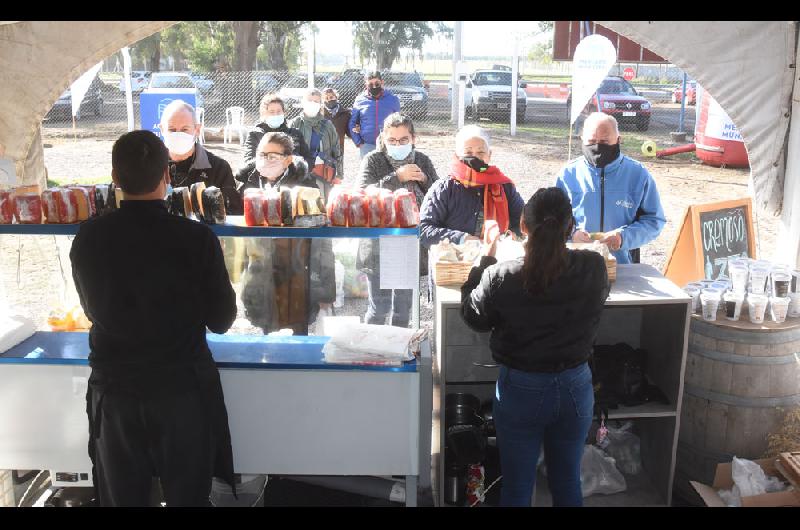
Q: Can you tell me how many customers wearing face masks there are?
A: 9